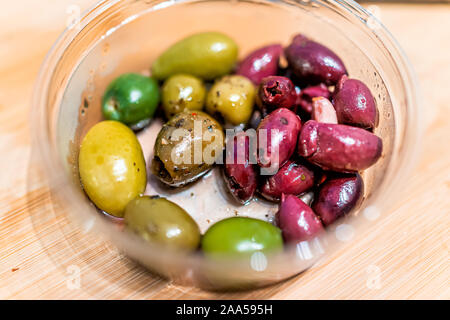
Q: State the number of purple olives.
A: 11